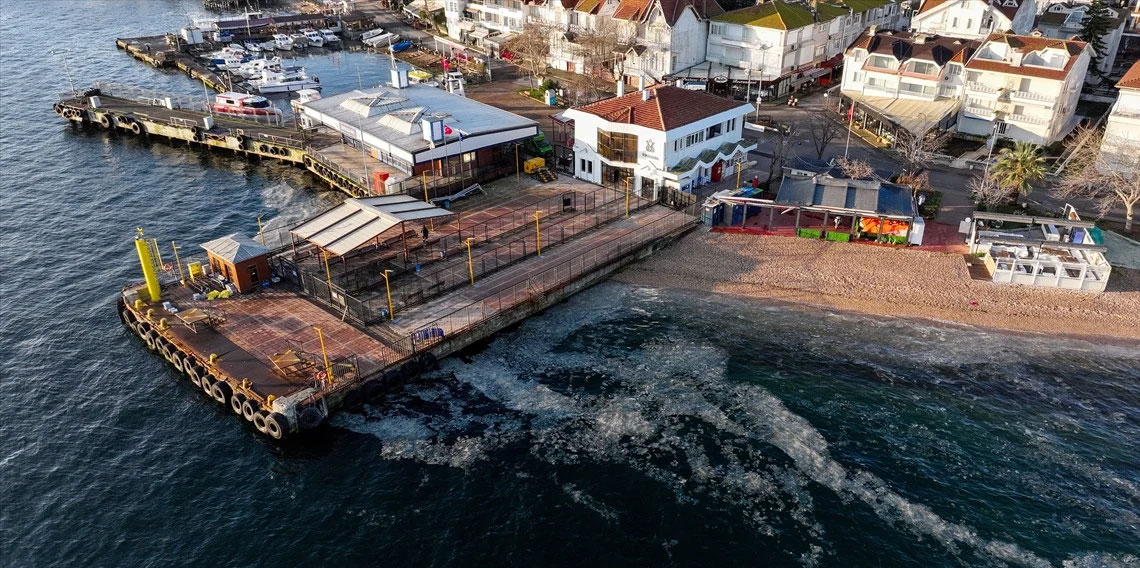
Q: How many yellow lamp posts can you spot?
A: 11